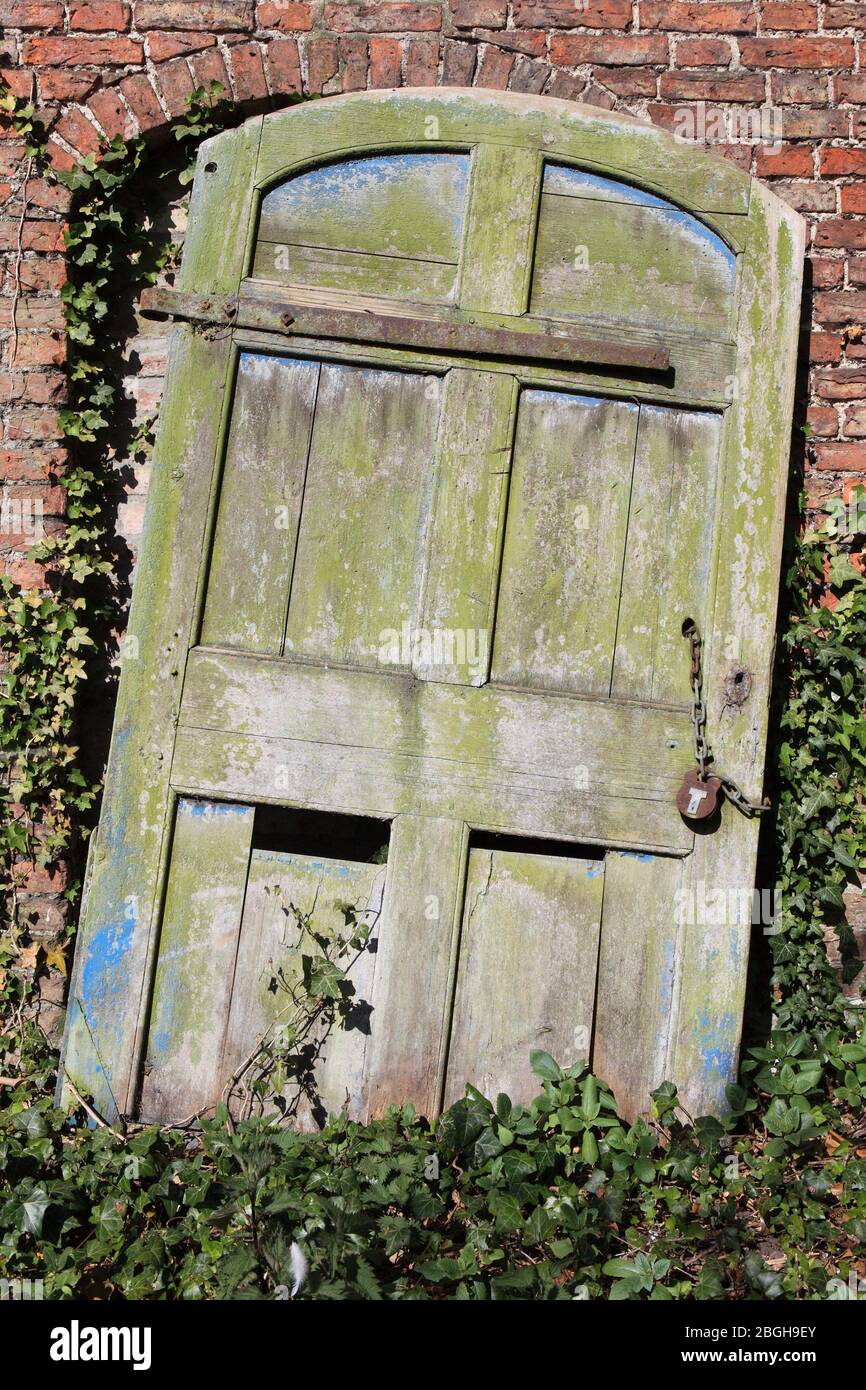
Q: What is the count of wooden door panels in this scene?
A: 6